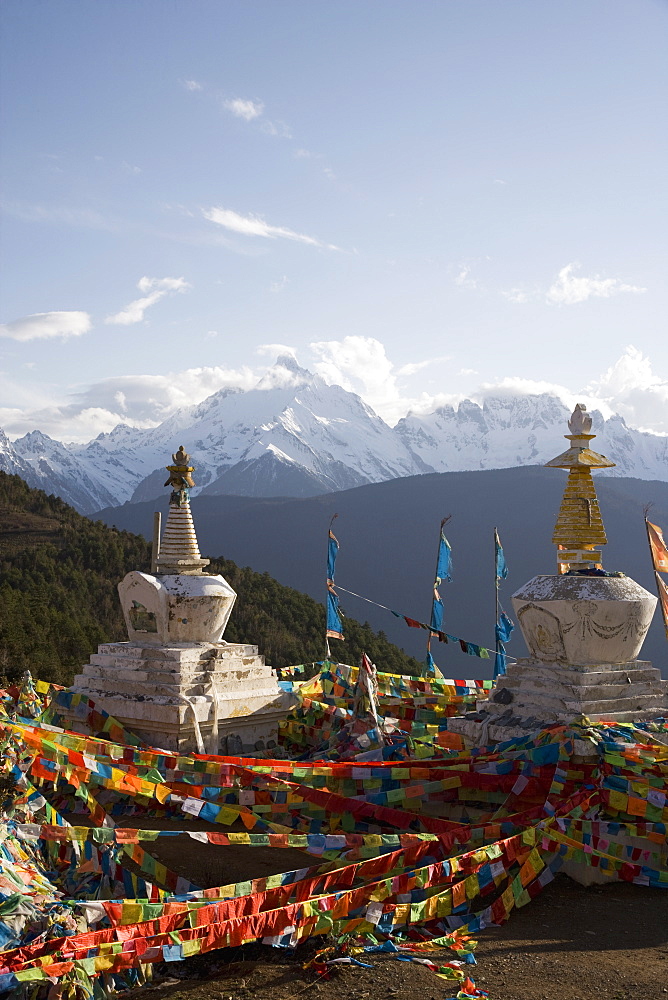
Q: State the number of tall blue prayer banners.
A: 3